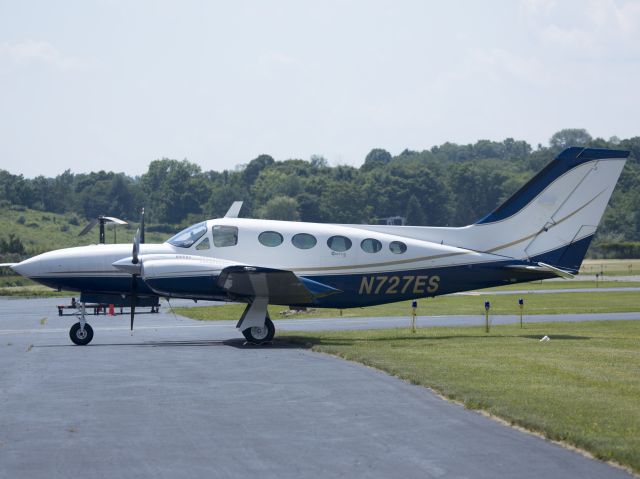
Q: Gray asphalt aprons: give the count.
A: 1